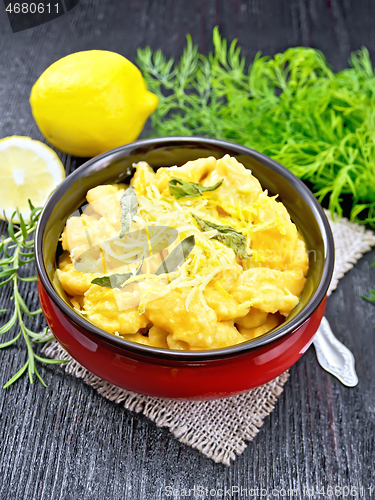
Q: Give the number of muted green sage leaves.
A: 5